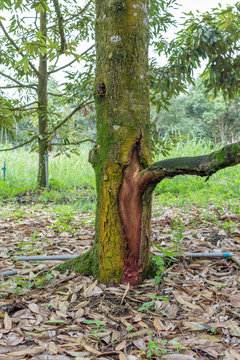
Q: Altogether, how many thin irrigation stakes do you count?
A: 2